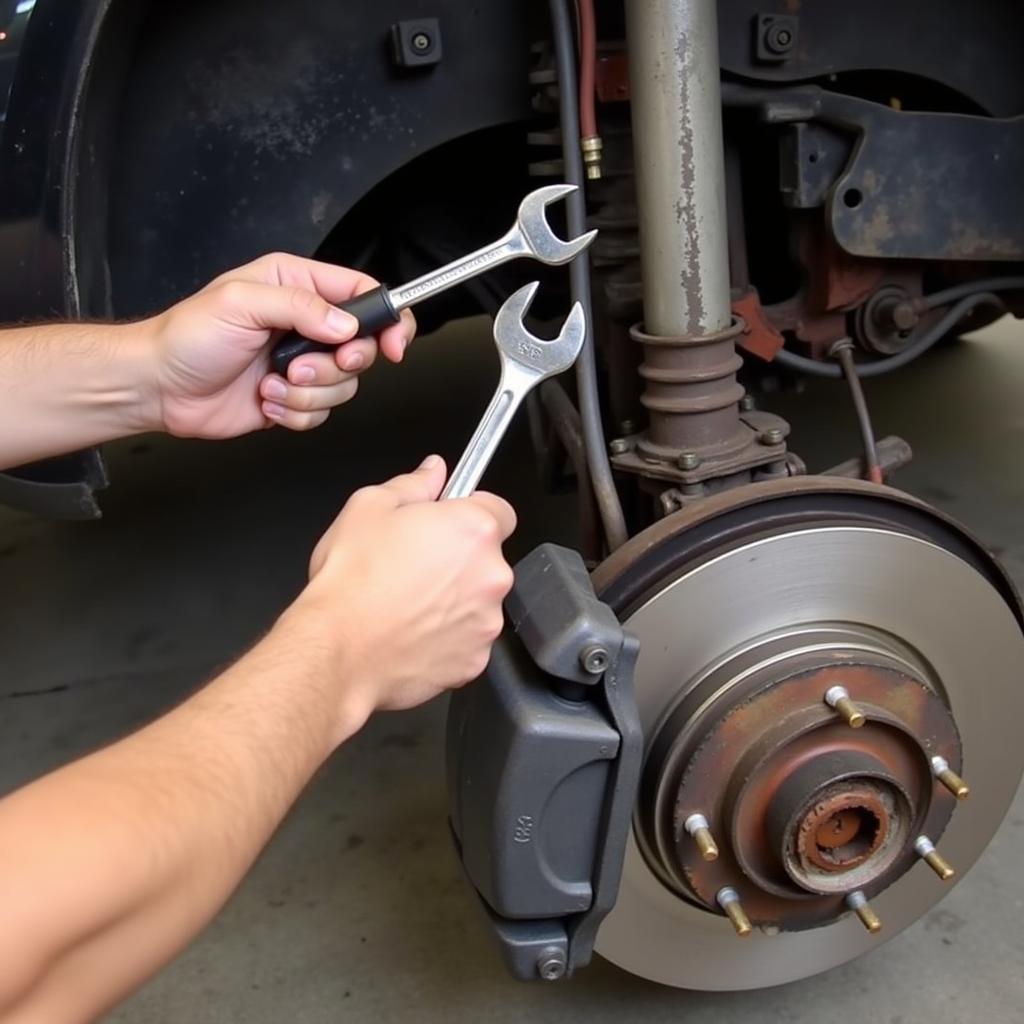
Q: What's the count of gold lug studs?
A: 6